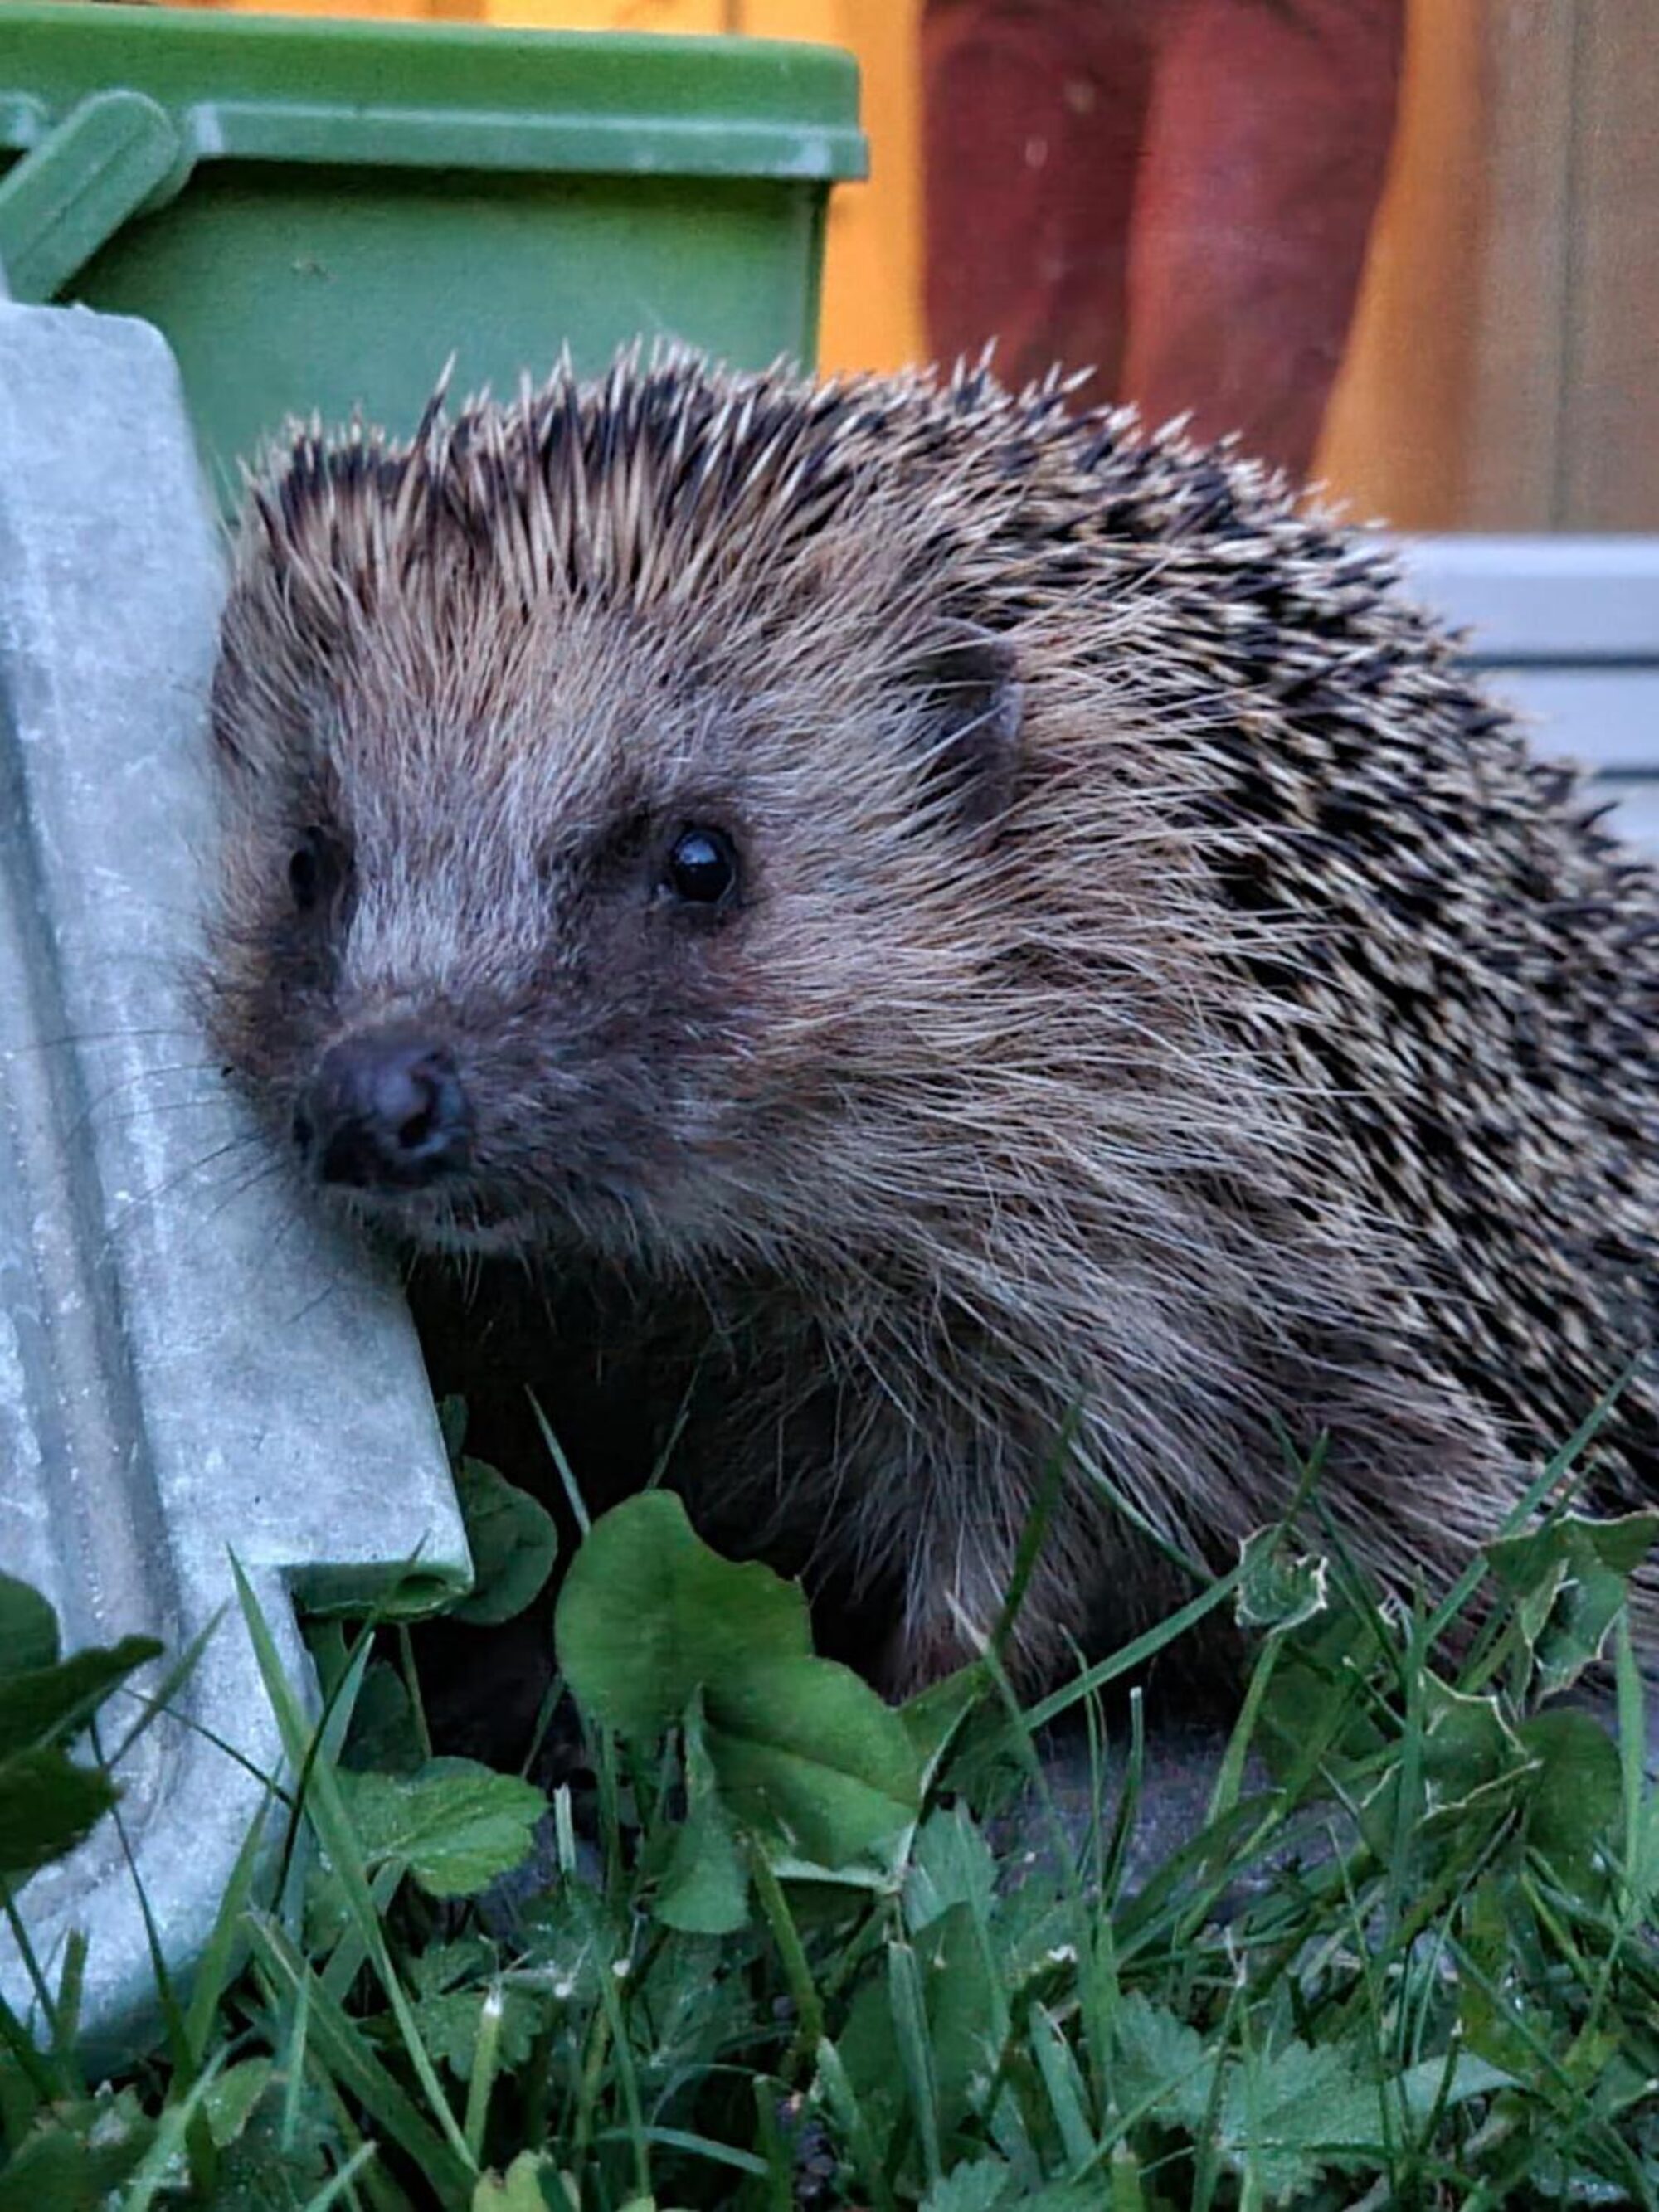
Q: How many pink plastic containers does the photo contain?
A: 0